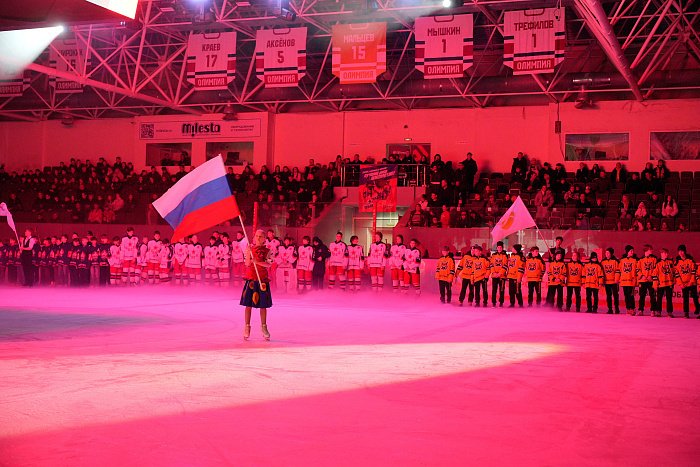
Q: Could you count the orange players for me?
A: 14